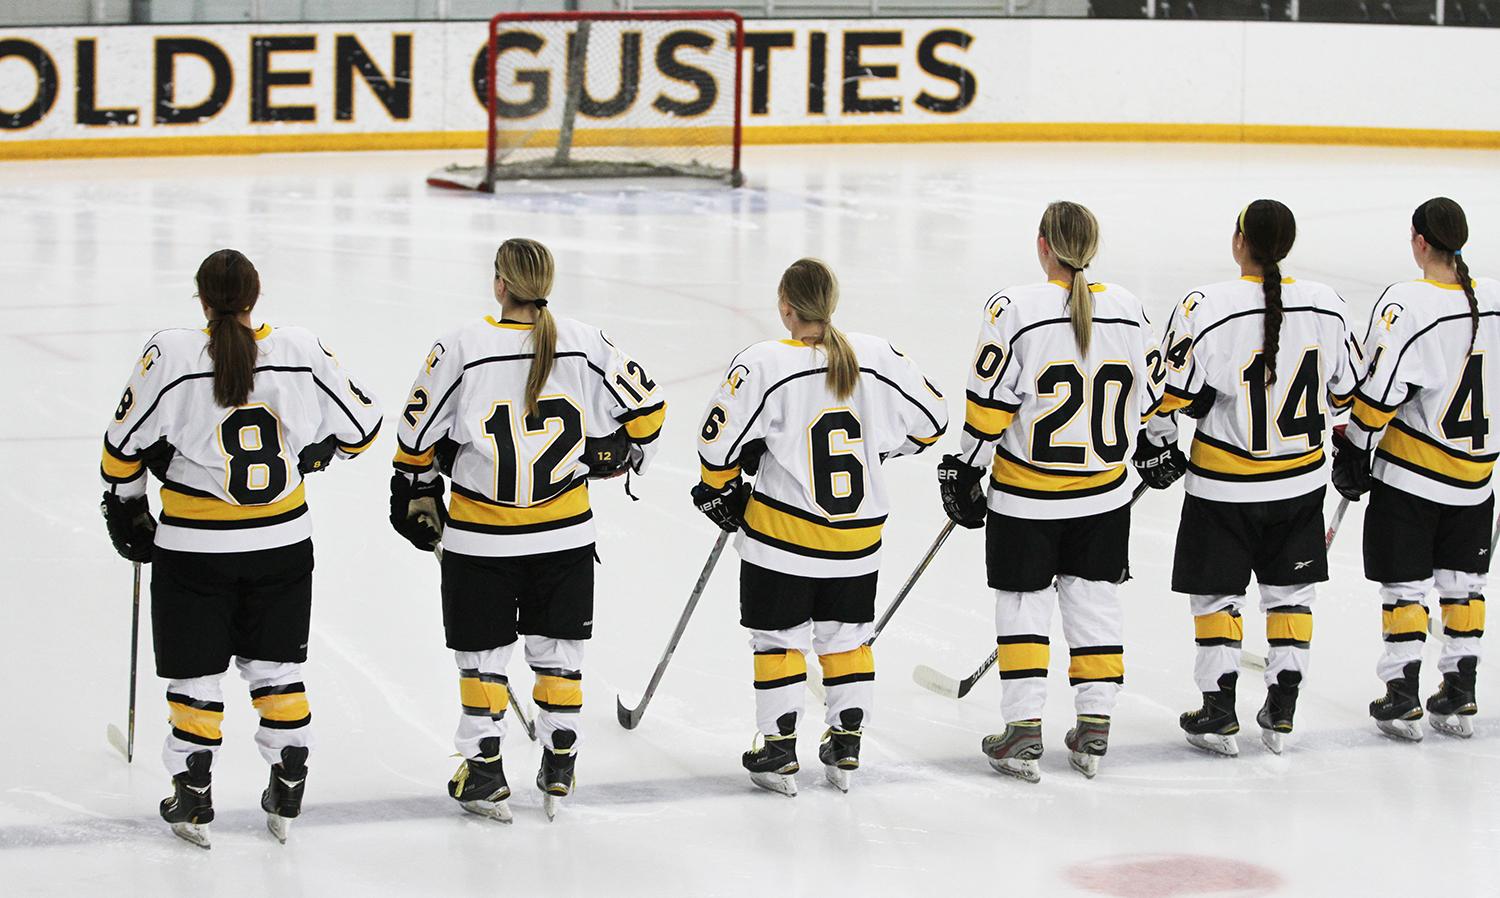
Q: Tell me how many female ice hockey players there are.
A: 6